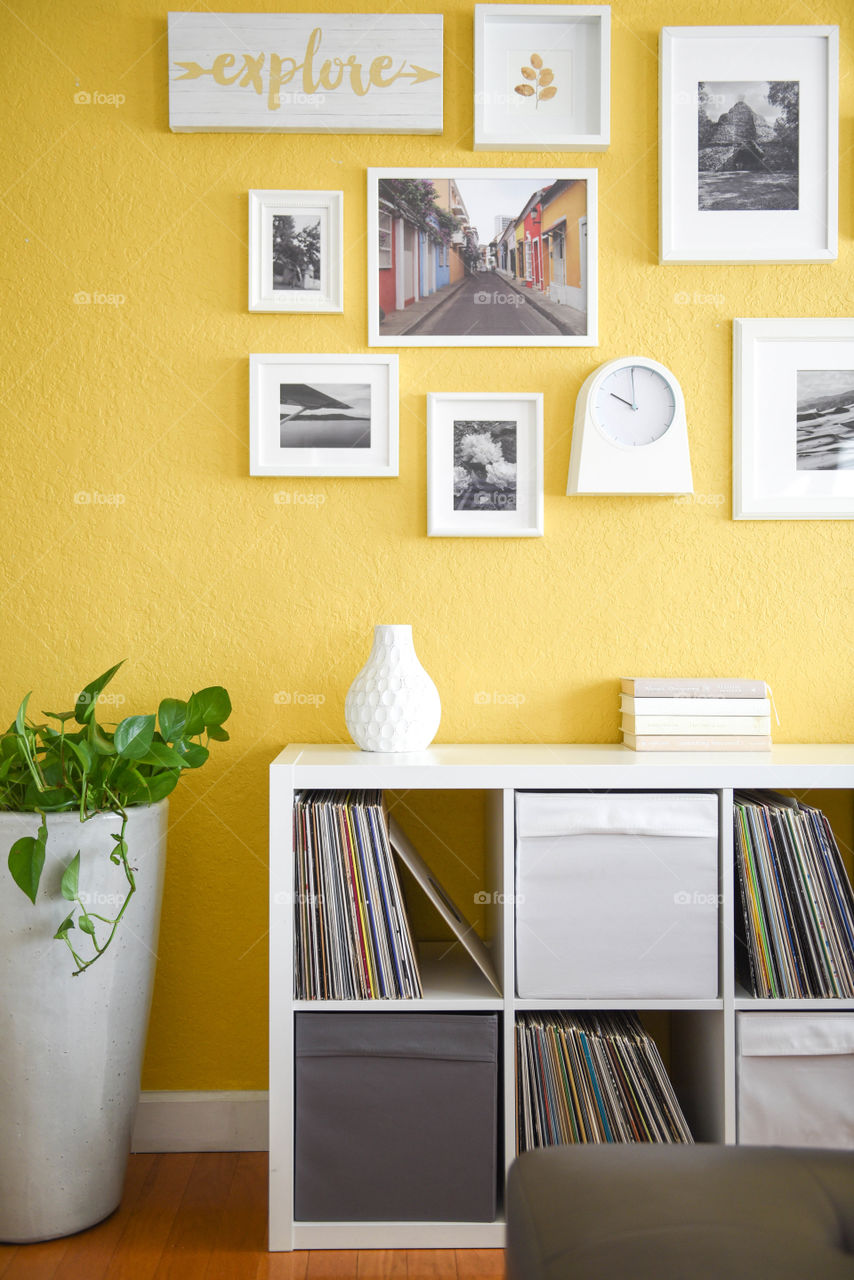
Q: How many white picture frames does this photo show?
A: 7